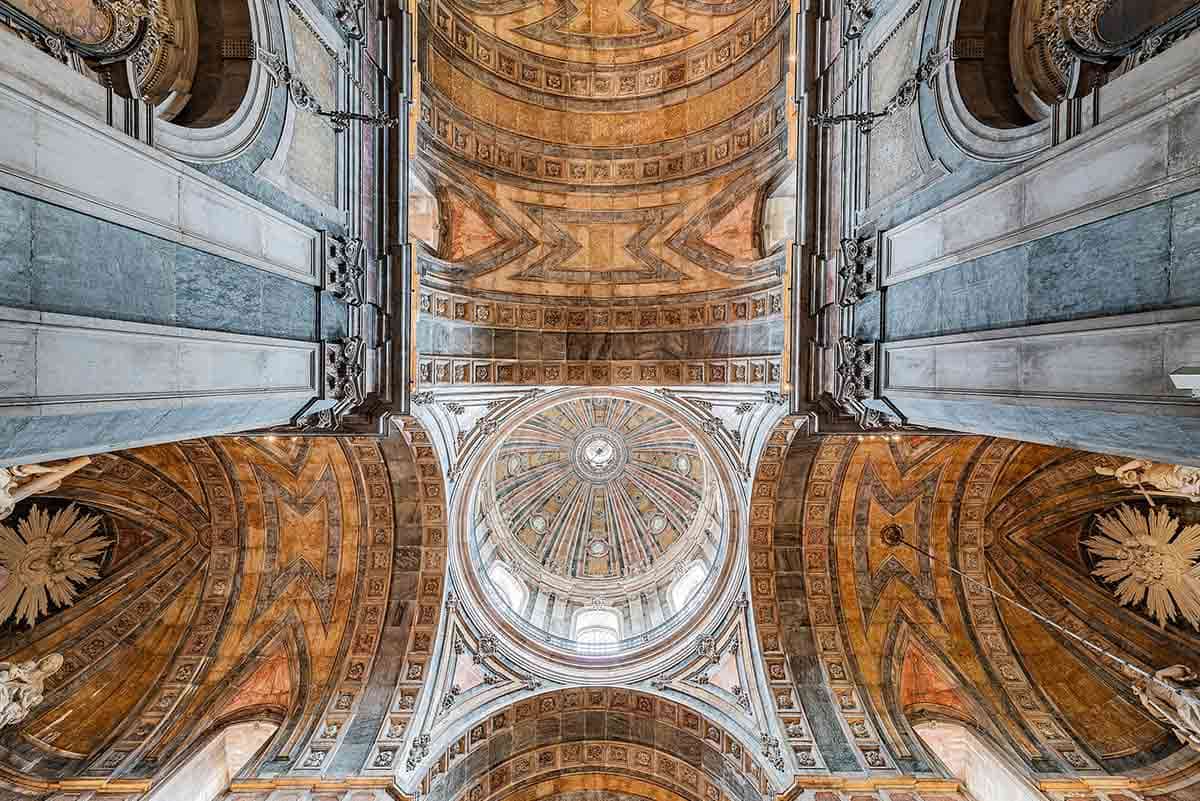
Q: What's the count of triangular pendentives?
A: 4